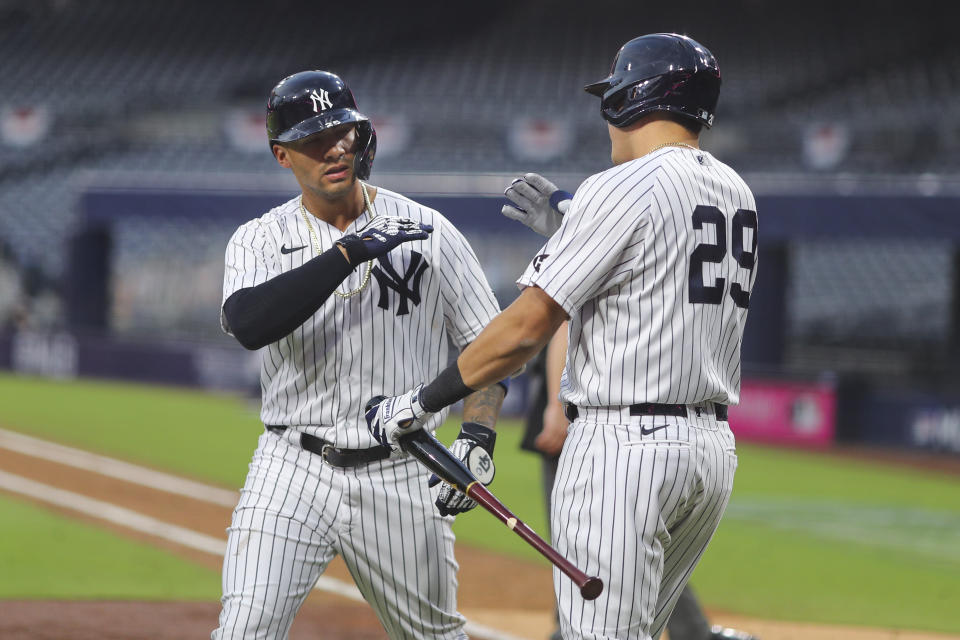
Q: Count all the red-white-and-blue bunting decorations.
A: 5